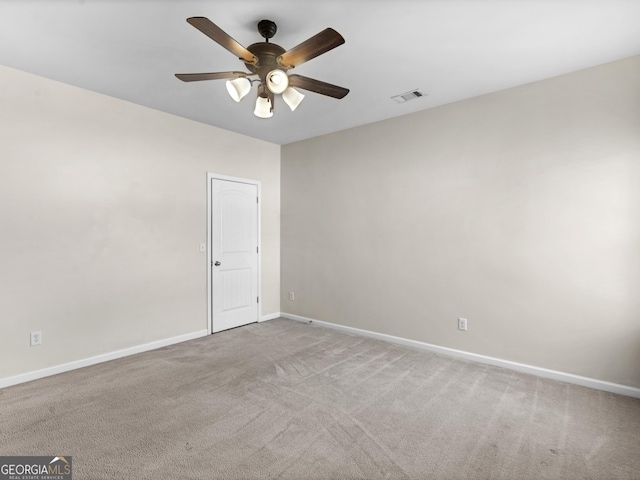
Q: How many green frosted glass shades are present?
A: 0